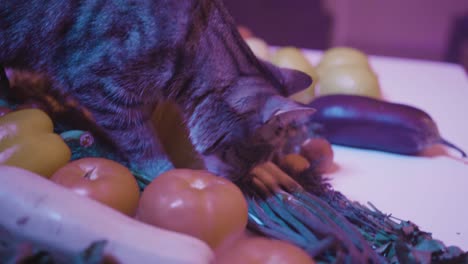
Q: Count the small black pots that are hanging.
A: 0